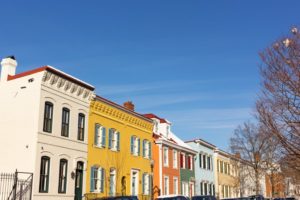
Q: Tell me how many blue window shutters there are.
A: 12